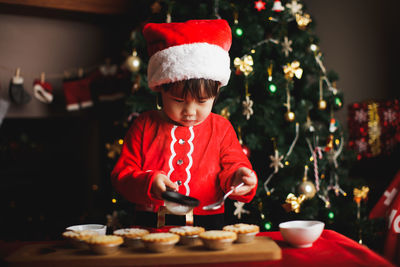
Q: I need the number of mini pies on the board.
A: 7